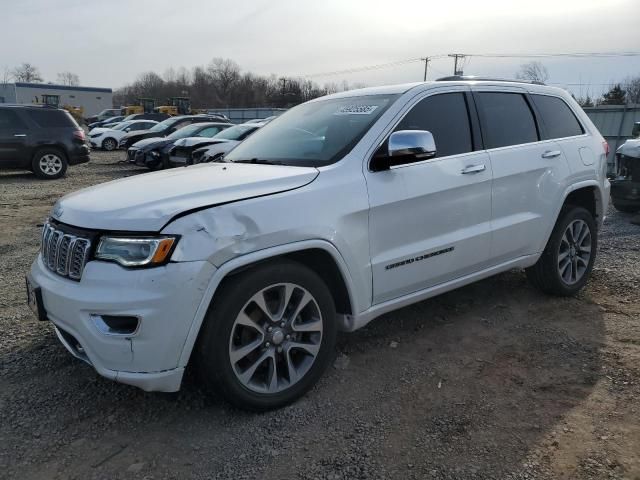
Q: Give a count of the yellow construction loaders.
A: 3